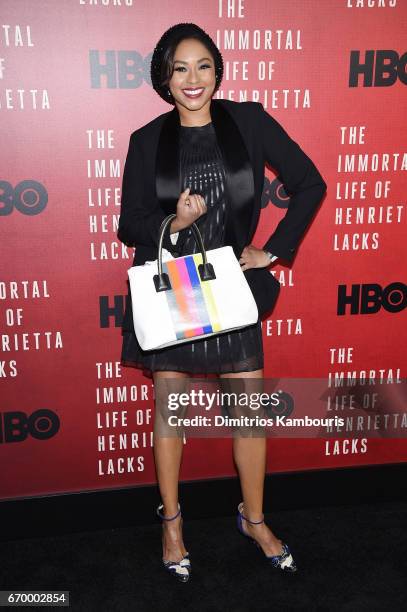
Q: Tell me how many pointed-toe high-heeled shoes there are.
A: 2